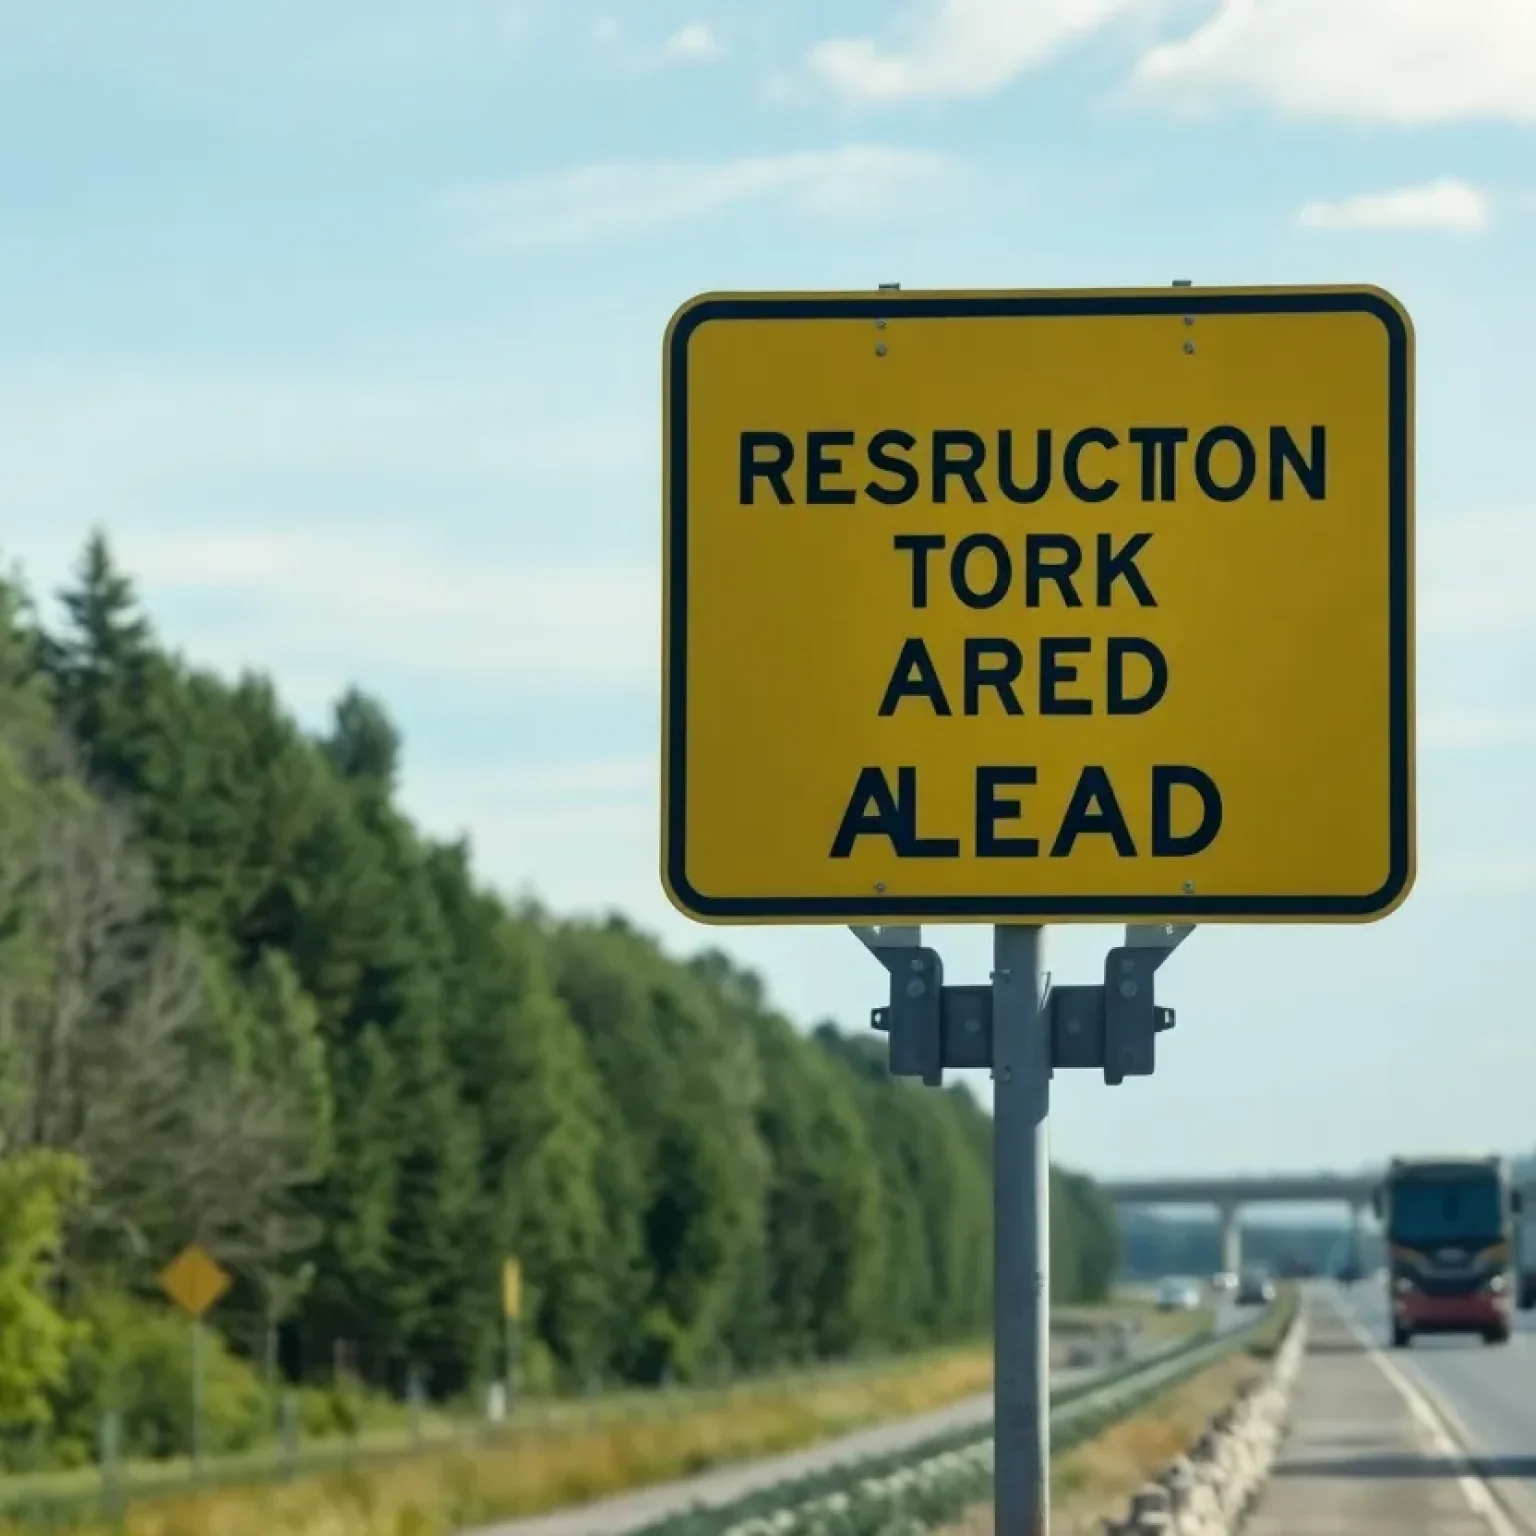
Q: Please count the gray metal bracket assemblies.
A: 2